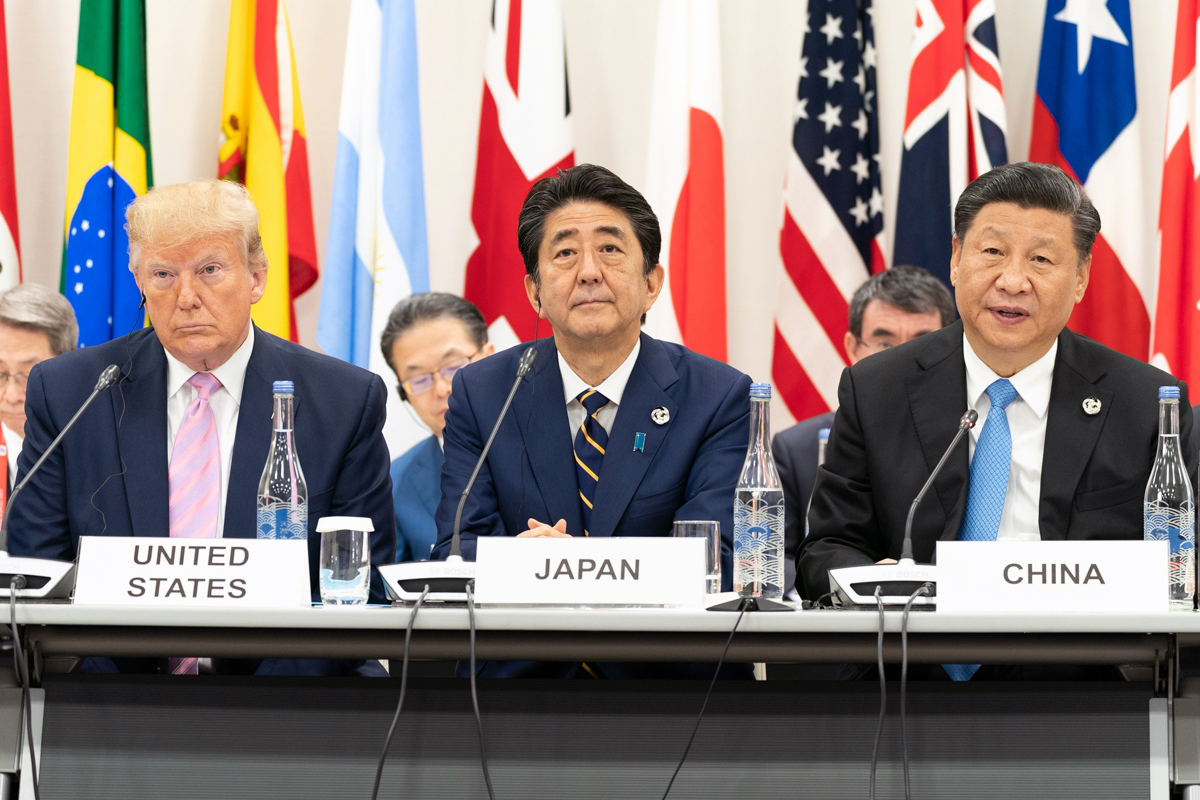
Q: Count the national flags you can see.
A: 10